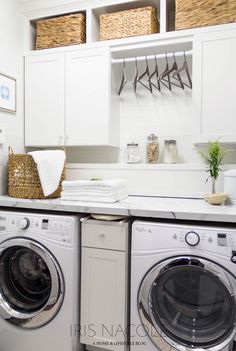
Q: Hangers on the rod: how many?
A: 7